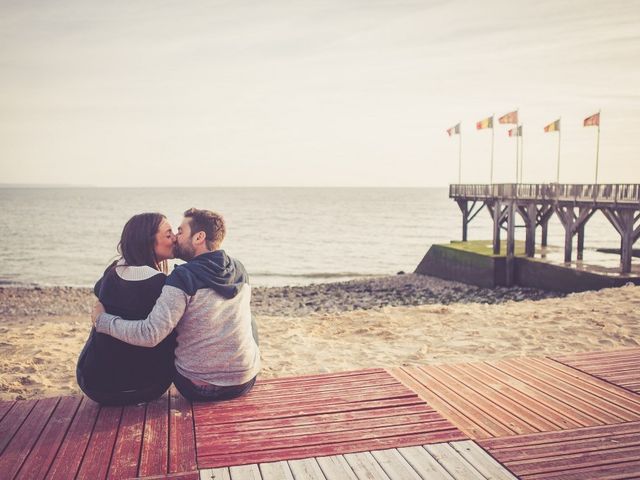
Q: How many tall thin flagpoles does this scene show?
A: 6